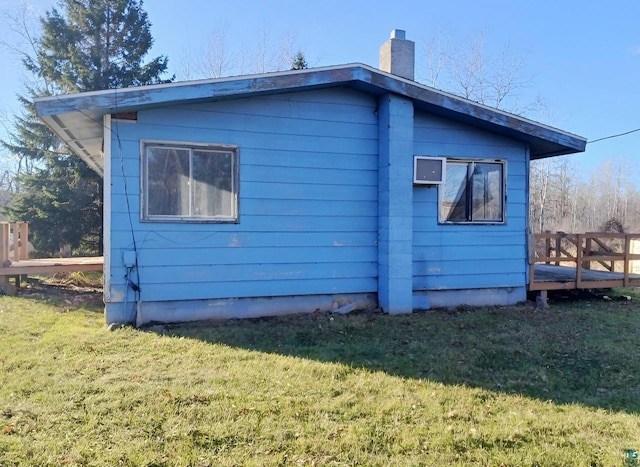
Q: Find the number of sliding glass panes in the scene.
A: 4